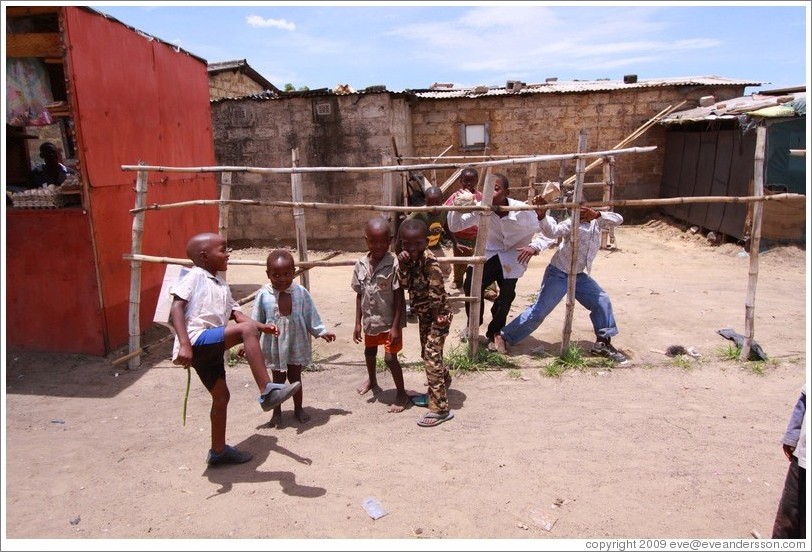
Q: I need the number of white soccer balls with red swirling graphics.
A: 0